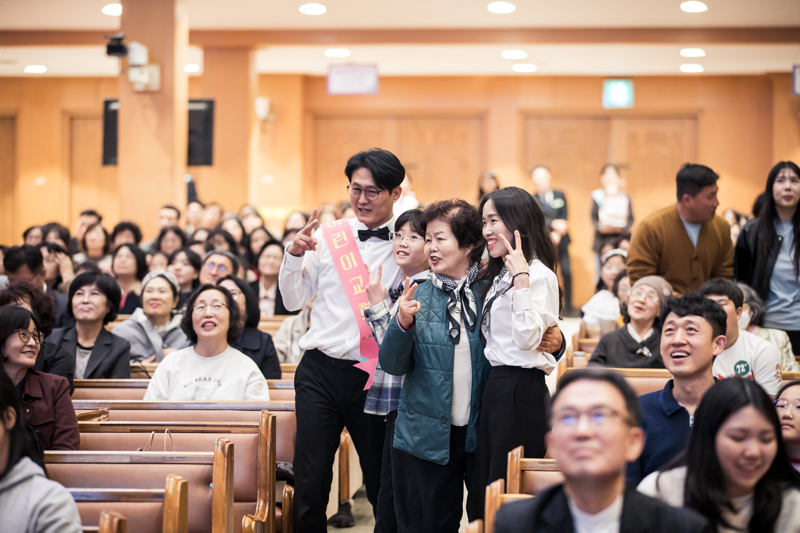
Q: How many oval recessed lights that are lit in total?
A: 11